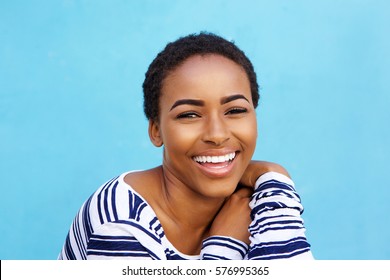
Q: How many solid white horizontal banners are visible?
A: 1